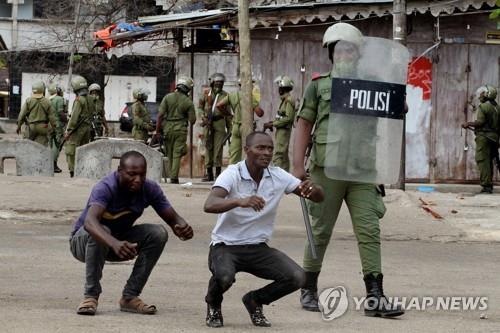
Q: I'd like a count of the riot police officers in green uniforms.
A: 11